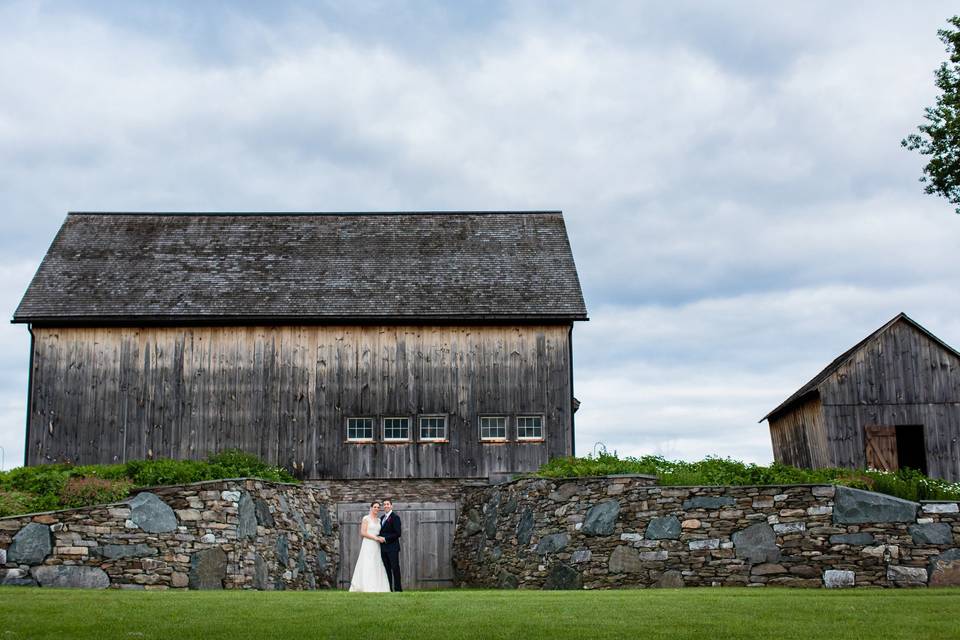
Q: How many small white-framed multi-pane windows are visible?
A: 5